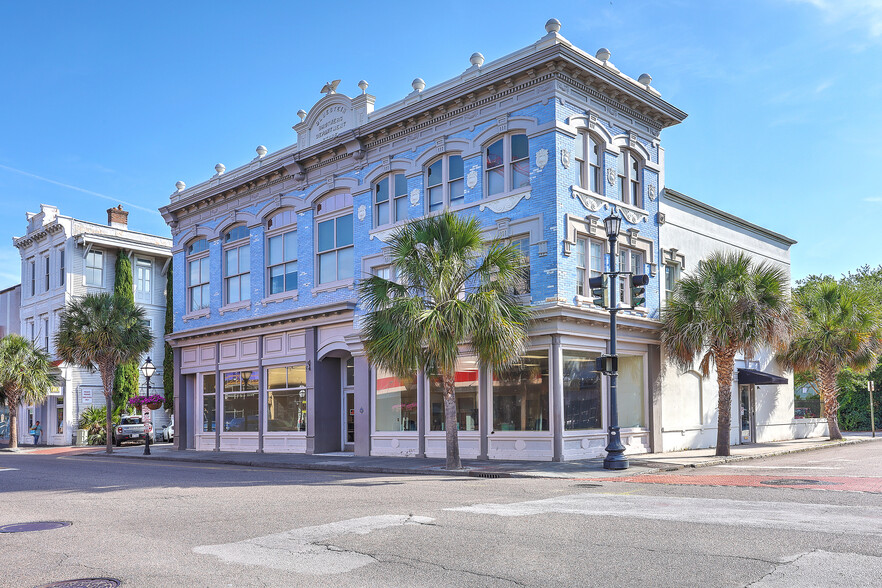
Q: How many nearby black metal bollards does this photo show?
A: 0